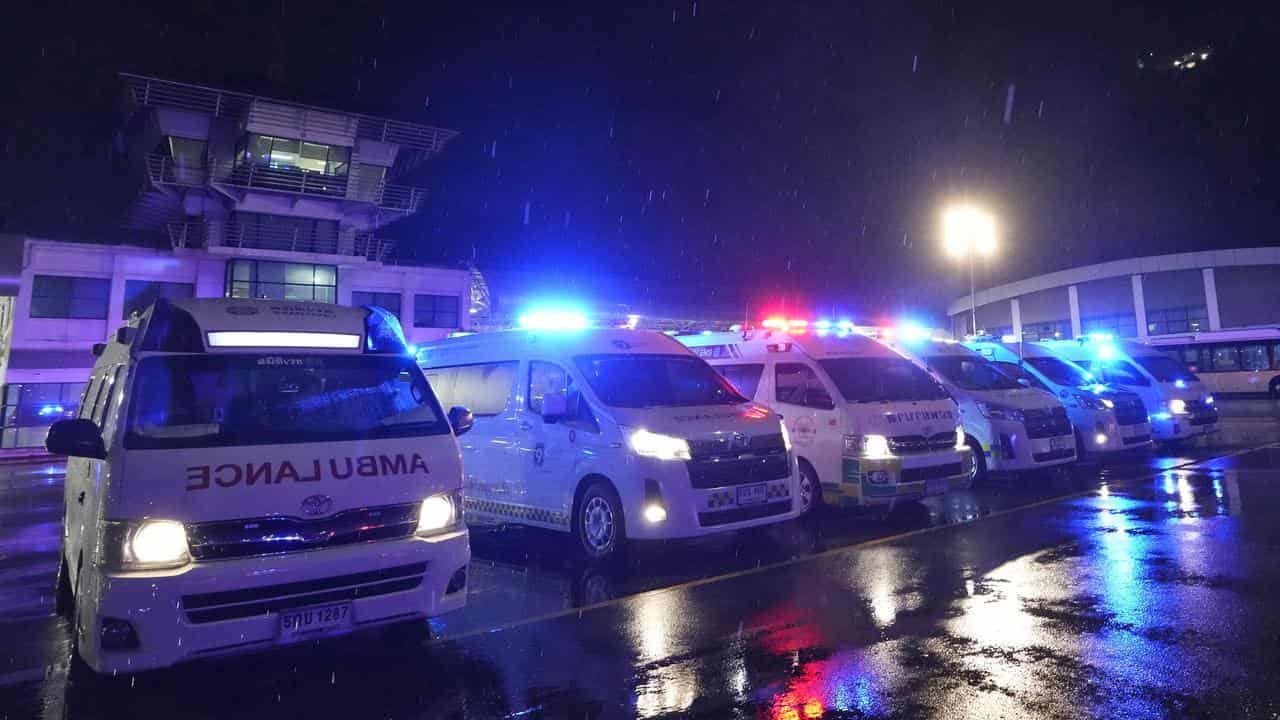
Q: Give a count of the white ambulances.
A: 6